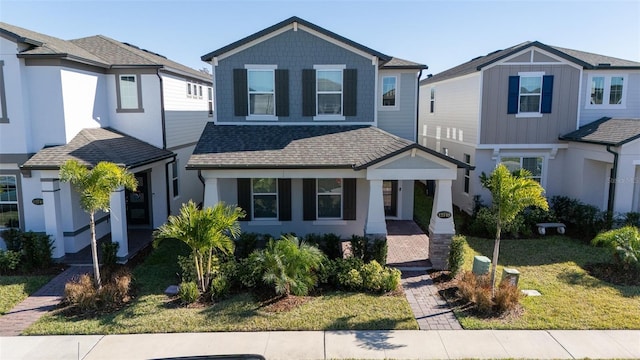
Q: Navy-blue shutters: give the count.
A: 2